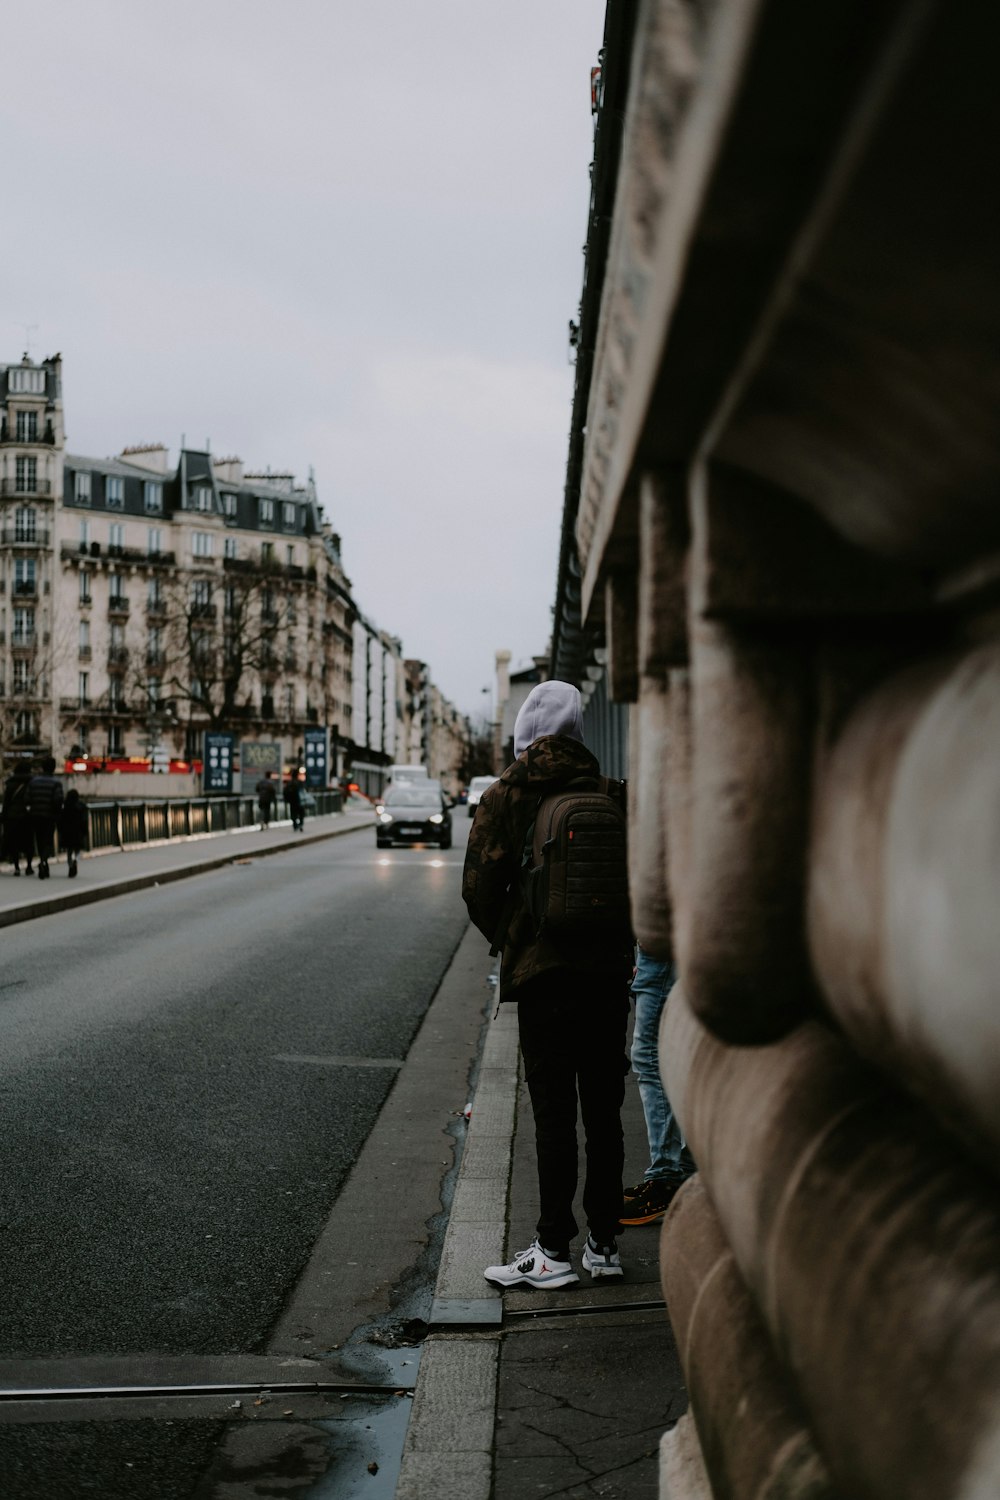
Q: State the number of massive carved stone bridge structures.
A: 1